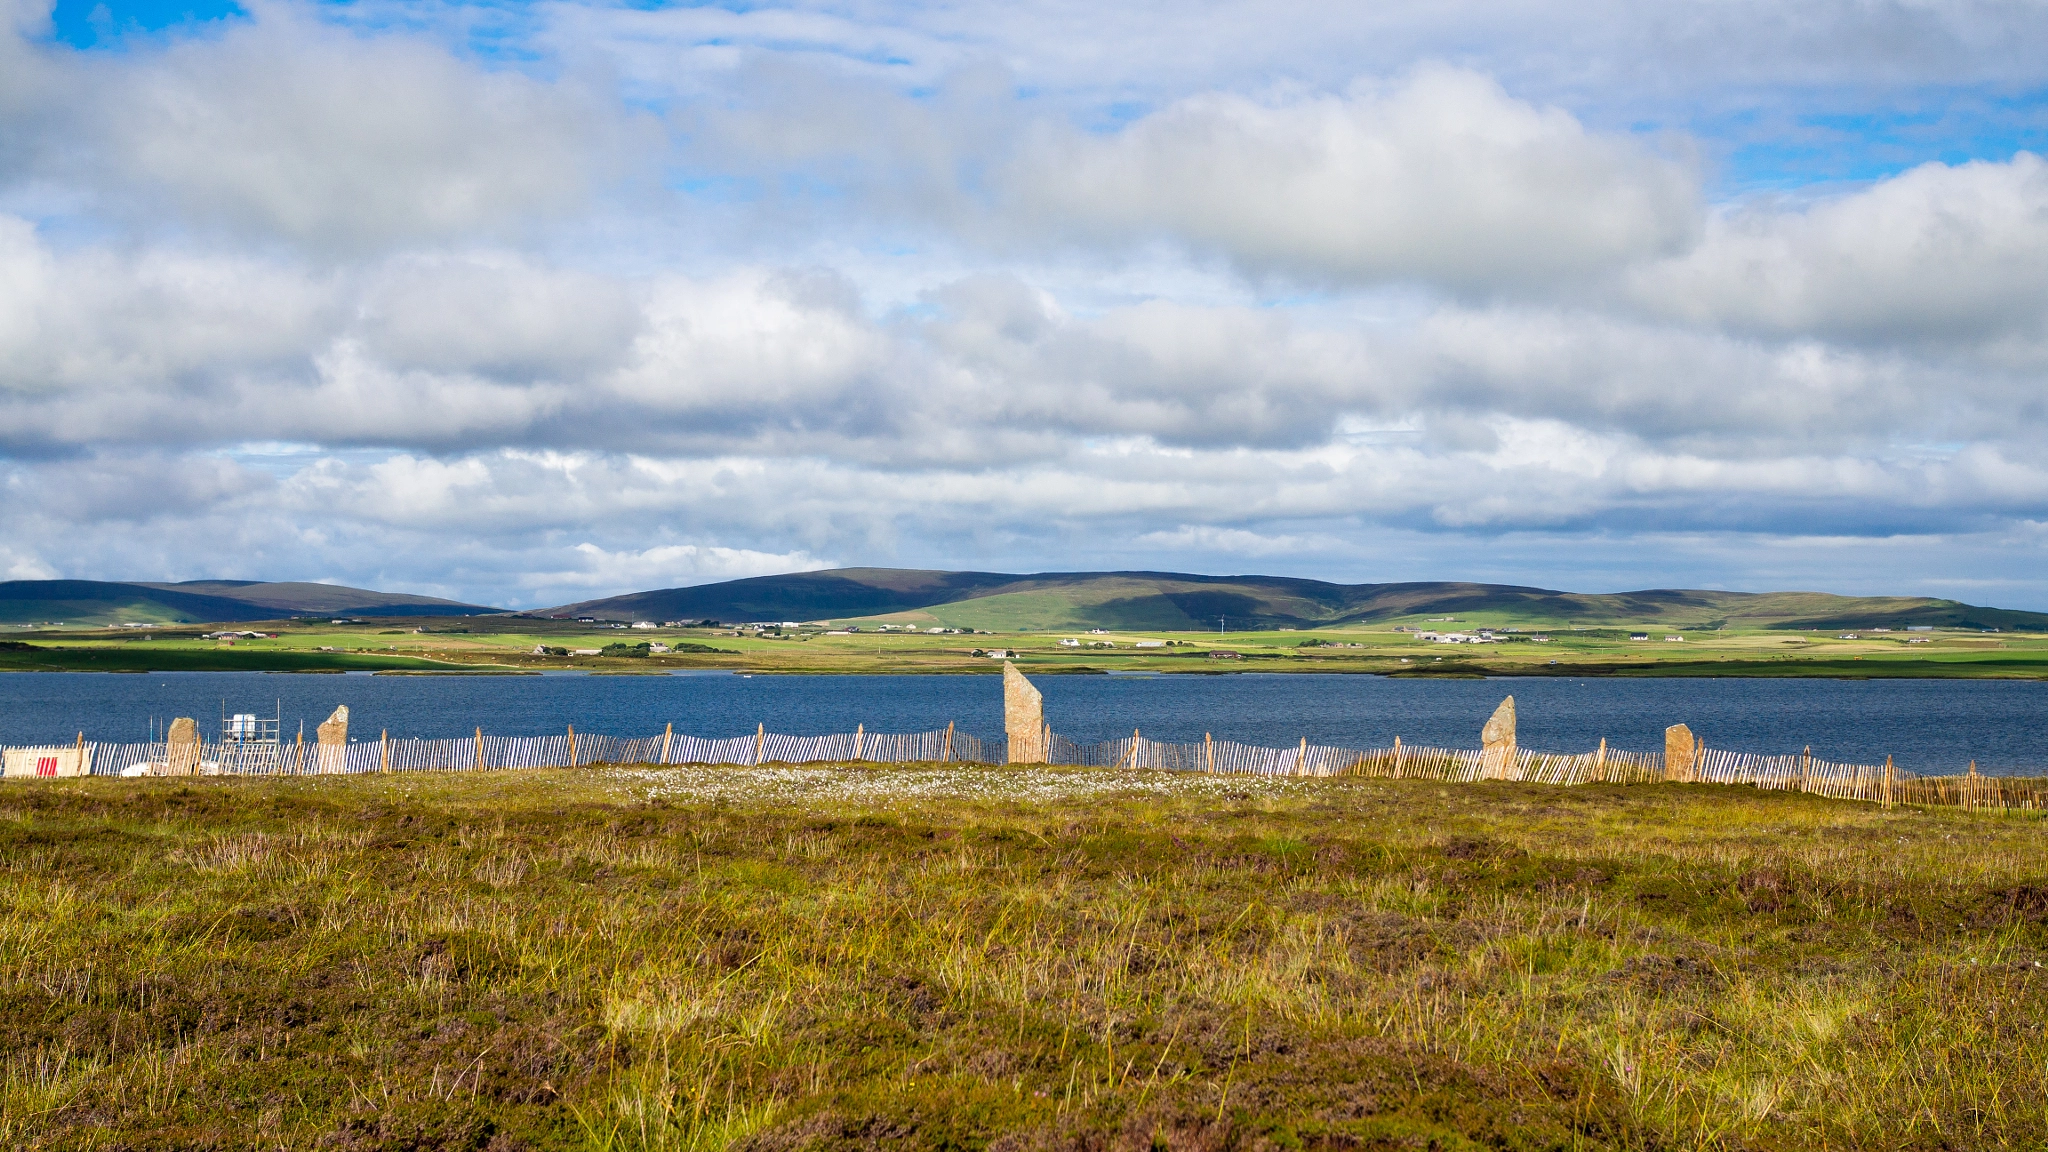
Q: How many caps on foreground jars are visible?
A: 0